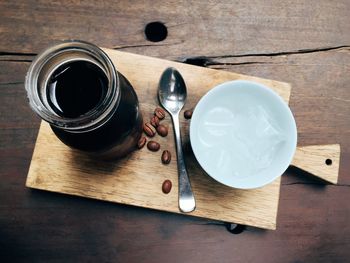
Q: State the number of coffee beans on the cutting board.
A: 9